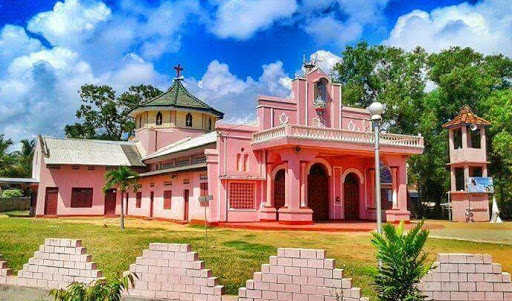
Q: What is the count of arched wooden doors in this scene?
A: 3